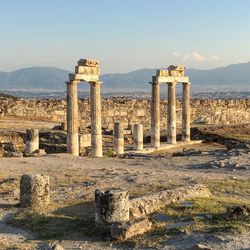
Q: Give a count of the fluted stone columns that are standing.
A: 5